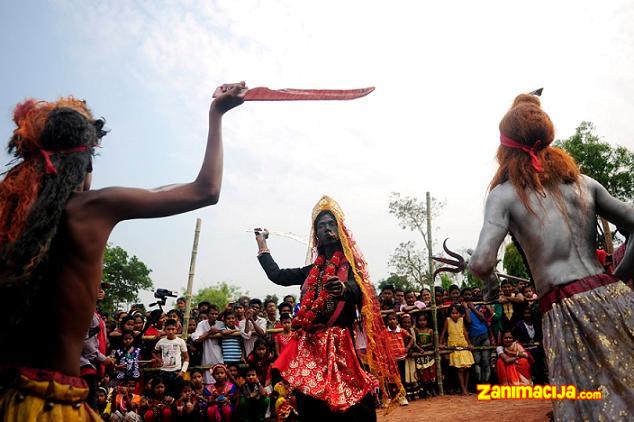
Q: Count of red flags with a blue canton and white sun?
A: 0